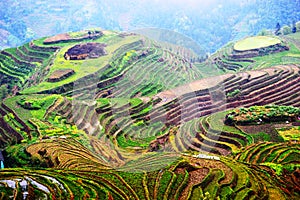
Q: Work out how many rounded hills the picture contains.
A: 2